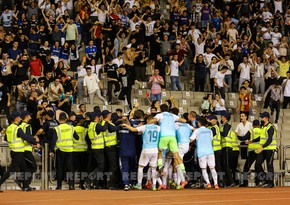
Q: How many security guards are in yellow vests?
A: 11